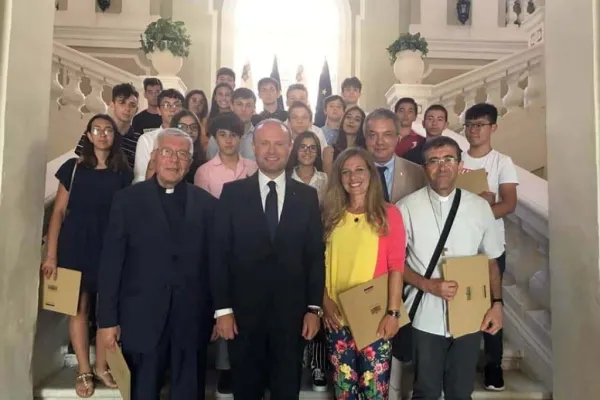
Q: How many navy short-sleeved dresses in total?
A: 1